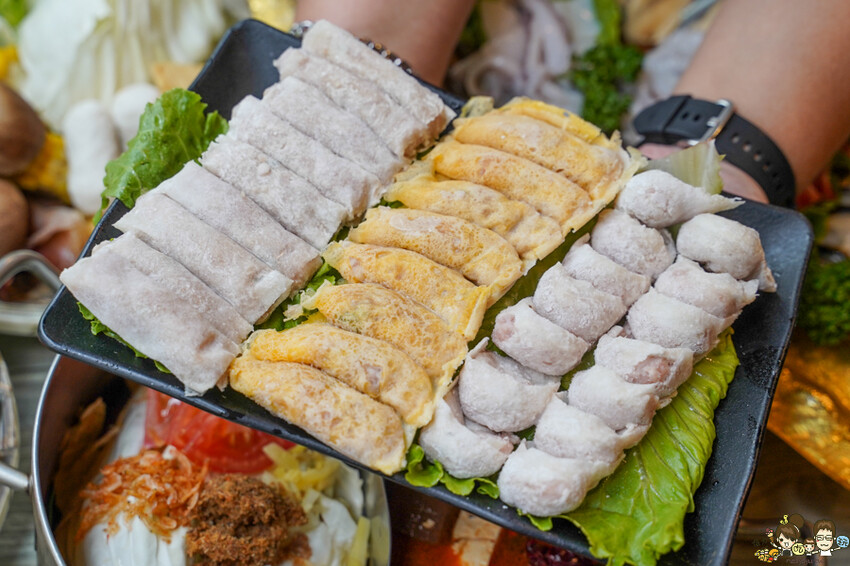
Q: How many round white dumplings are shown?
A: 14